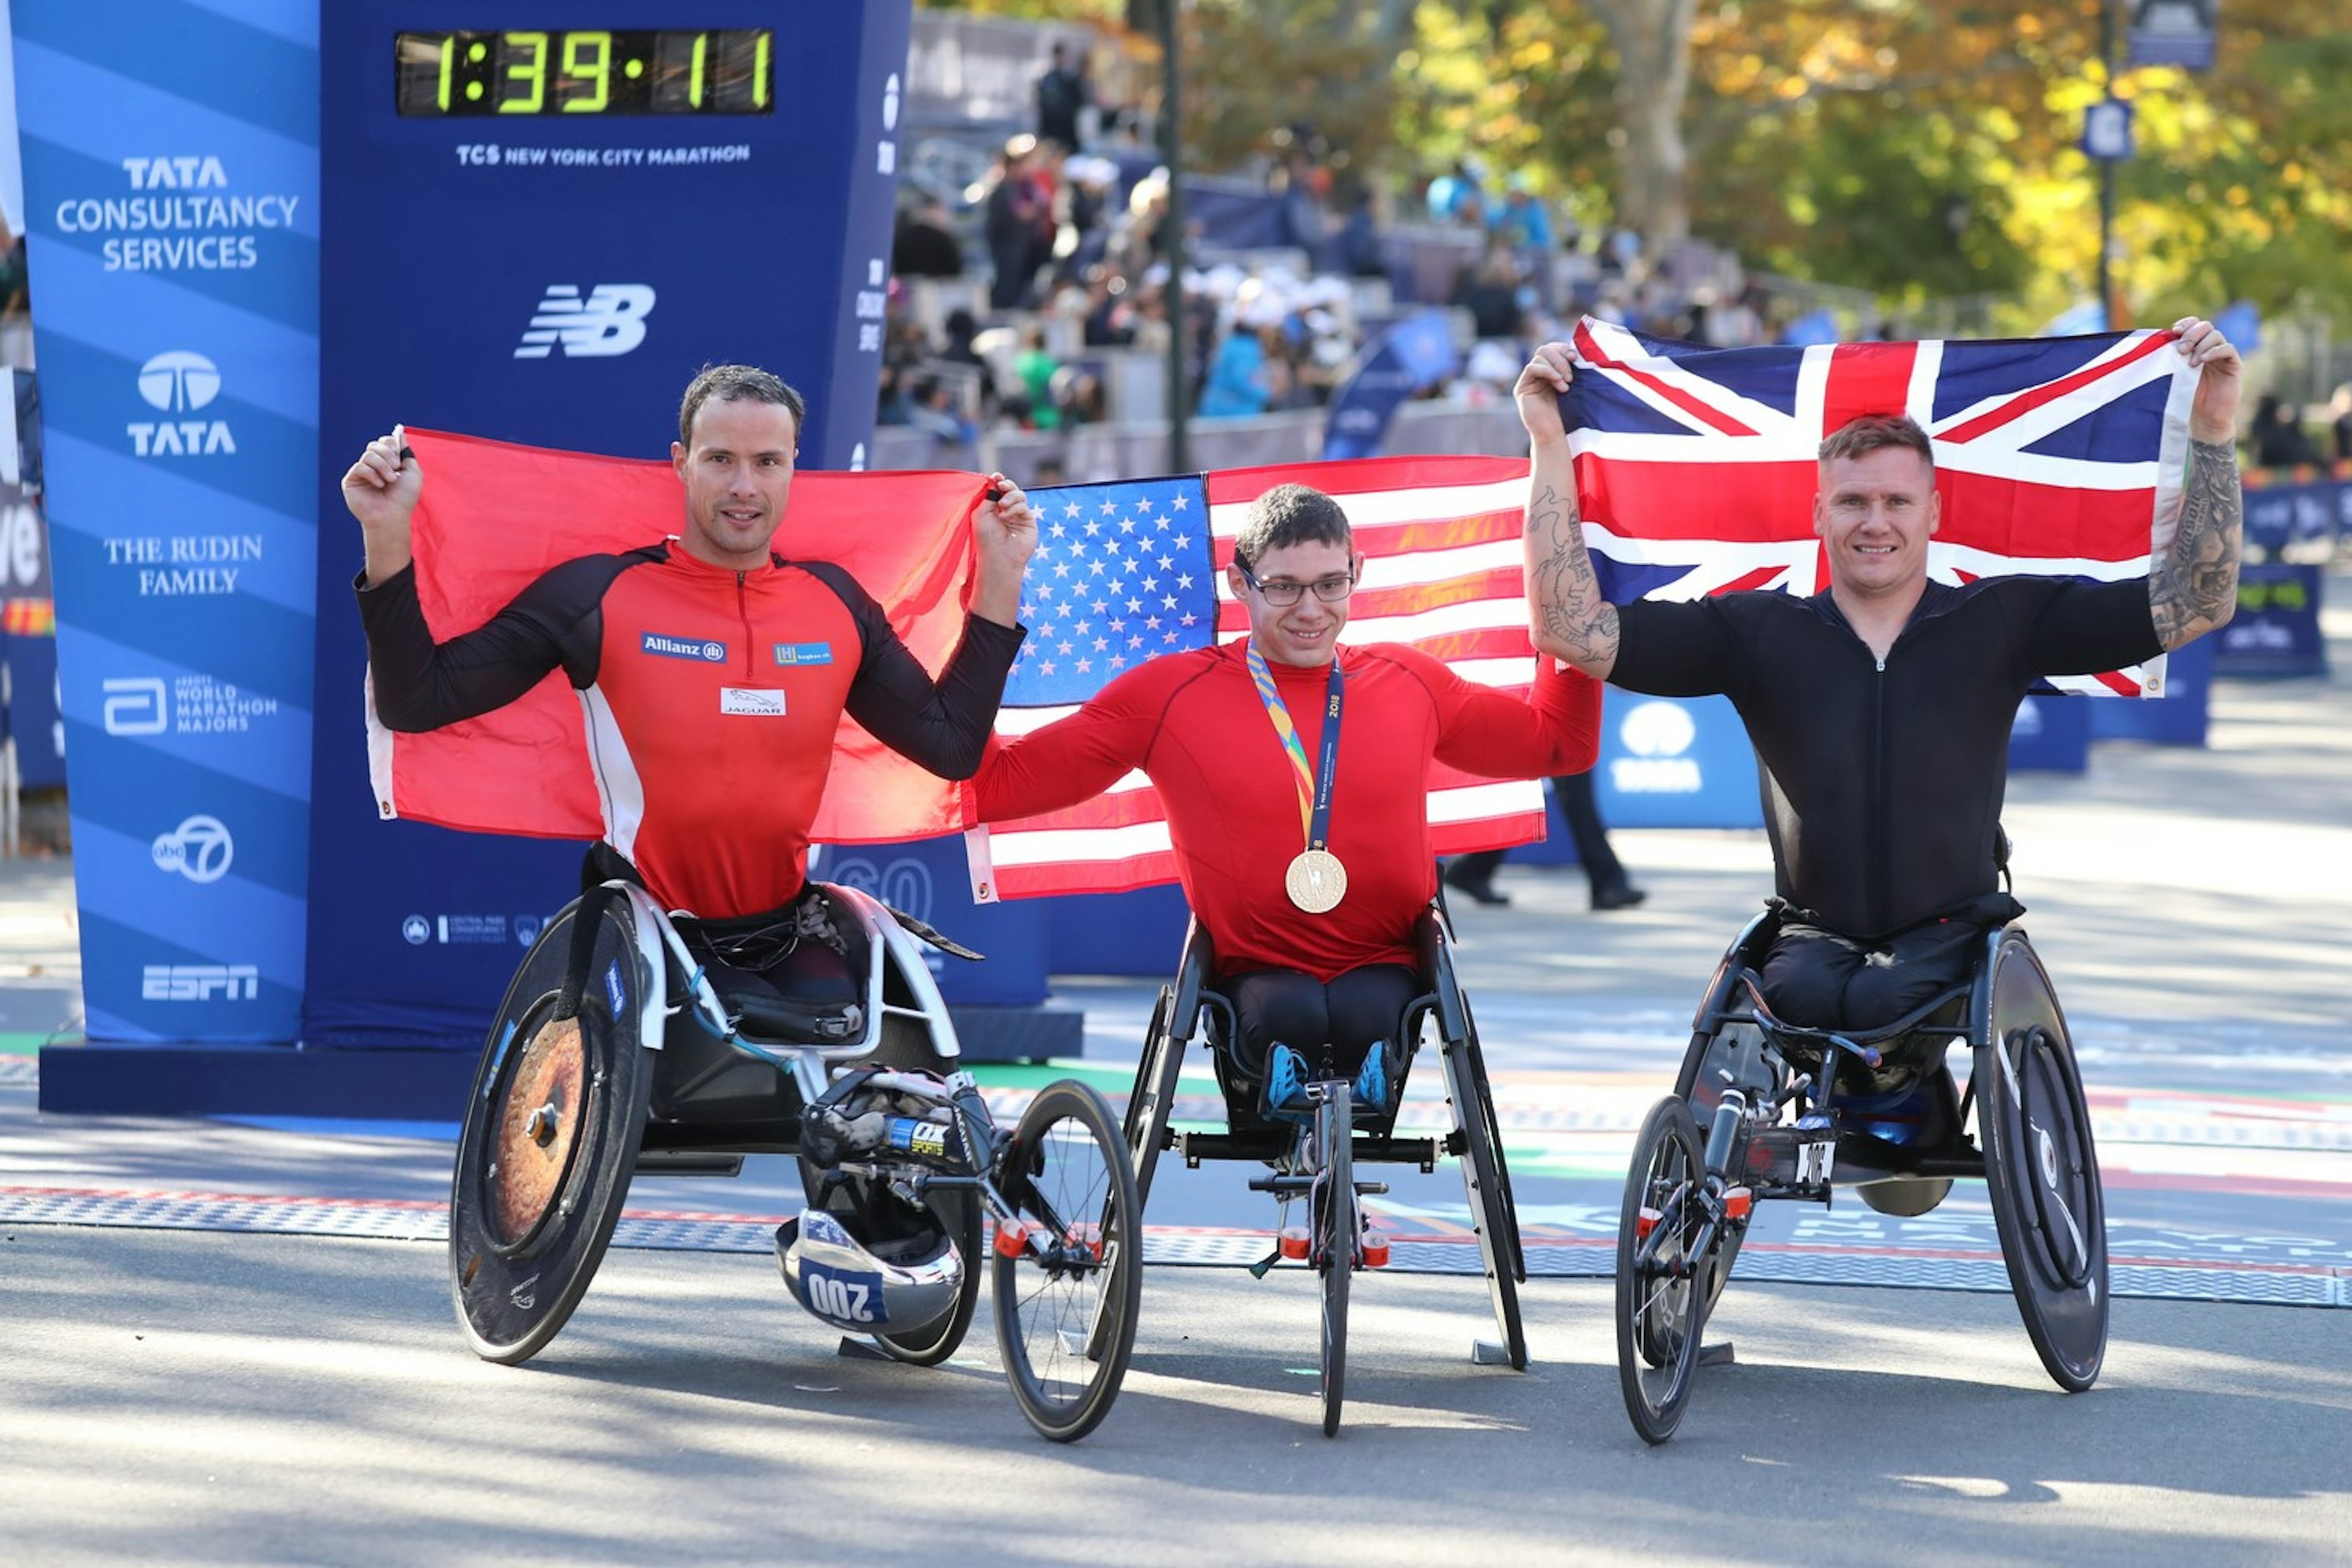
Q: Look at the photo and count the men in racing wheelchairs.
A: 3